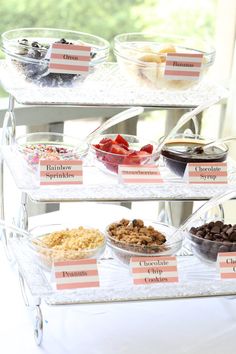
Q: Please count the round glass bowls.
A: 8